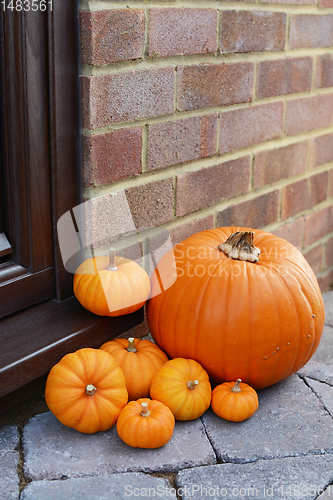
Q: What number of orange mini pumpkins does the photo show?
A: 6